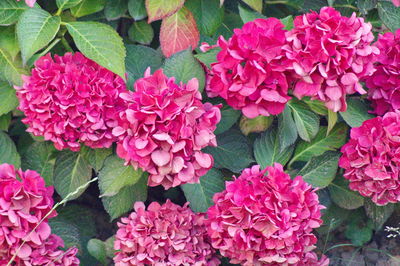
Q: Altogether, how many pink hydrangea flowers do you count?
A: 9